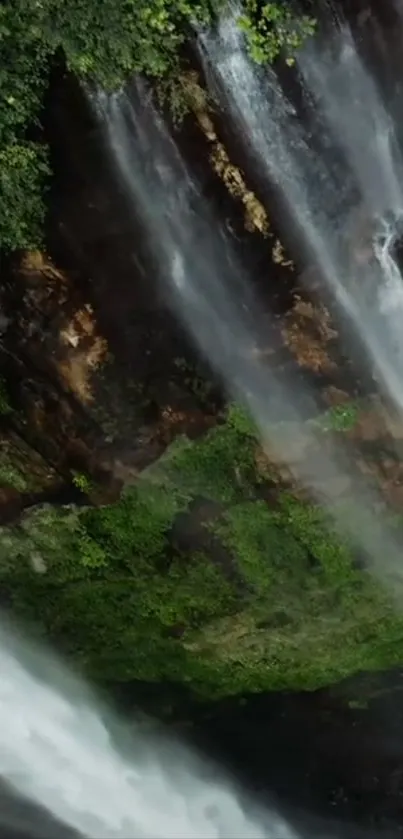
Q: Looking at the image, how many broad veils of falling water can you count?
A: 4